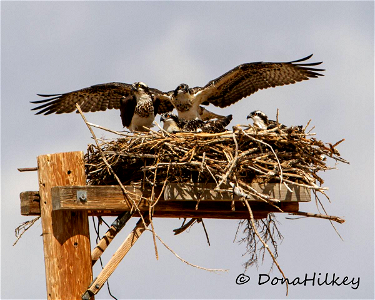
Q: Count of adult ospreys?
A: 2